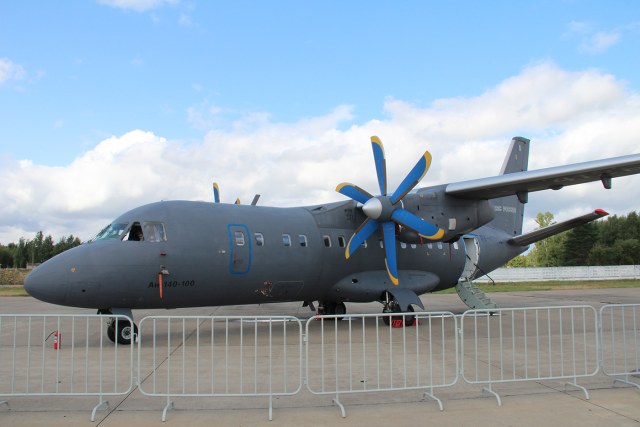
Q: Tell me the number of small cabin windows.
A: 13